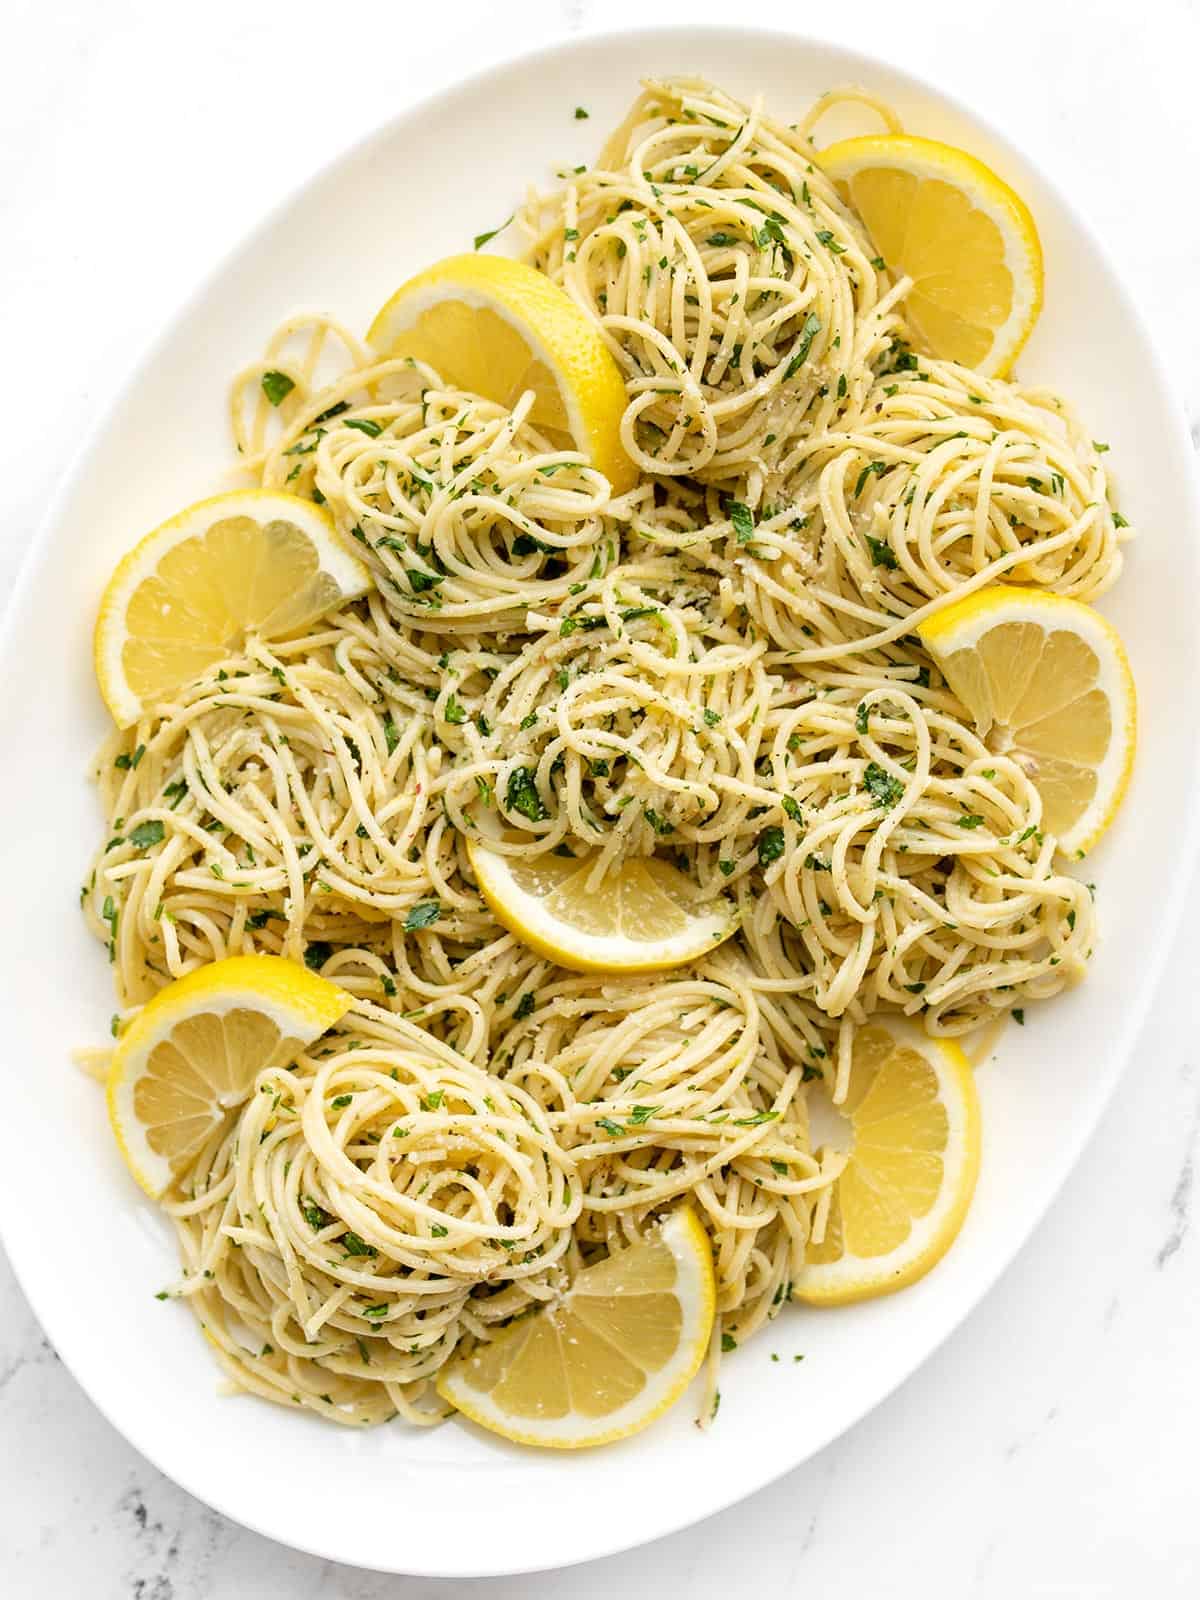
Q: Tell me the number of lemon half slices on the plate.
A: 8